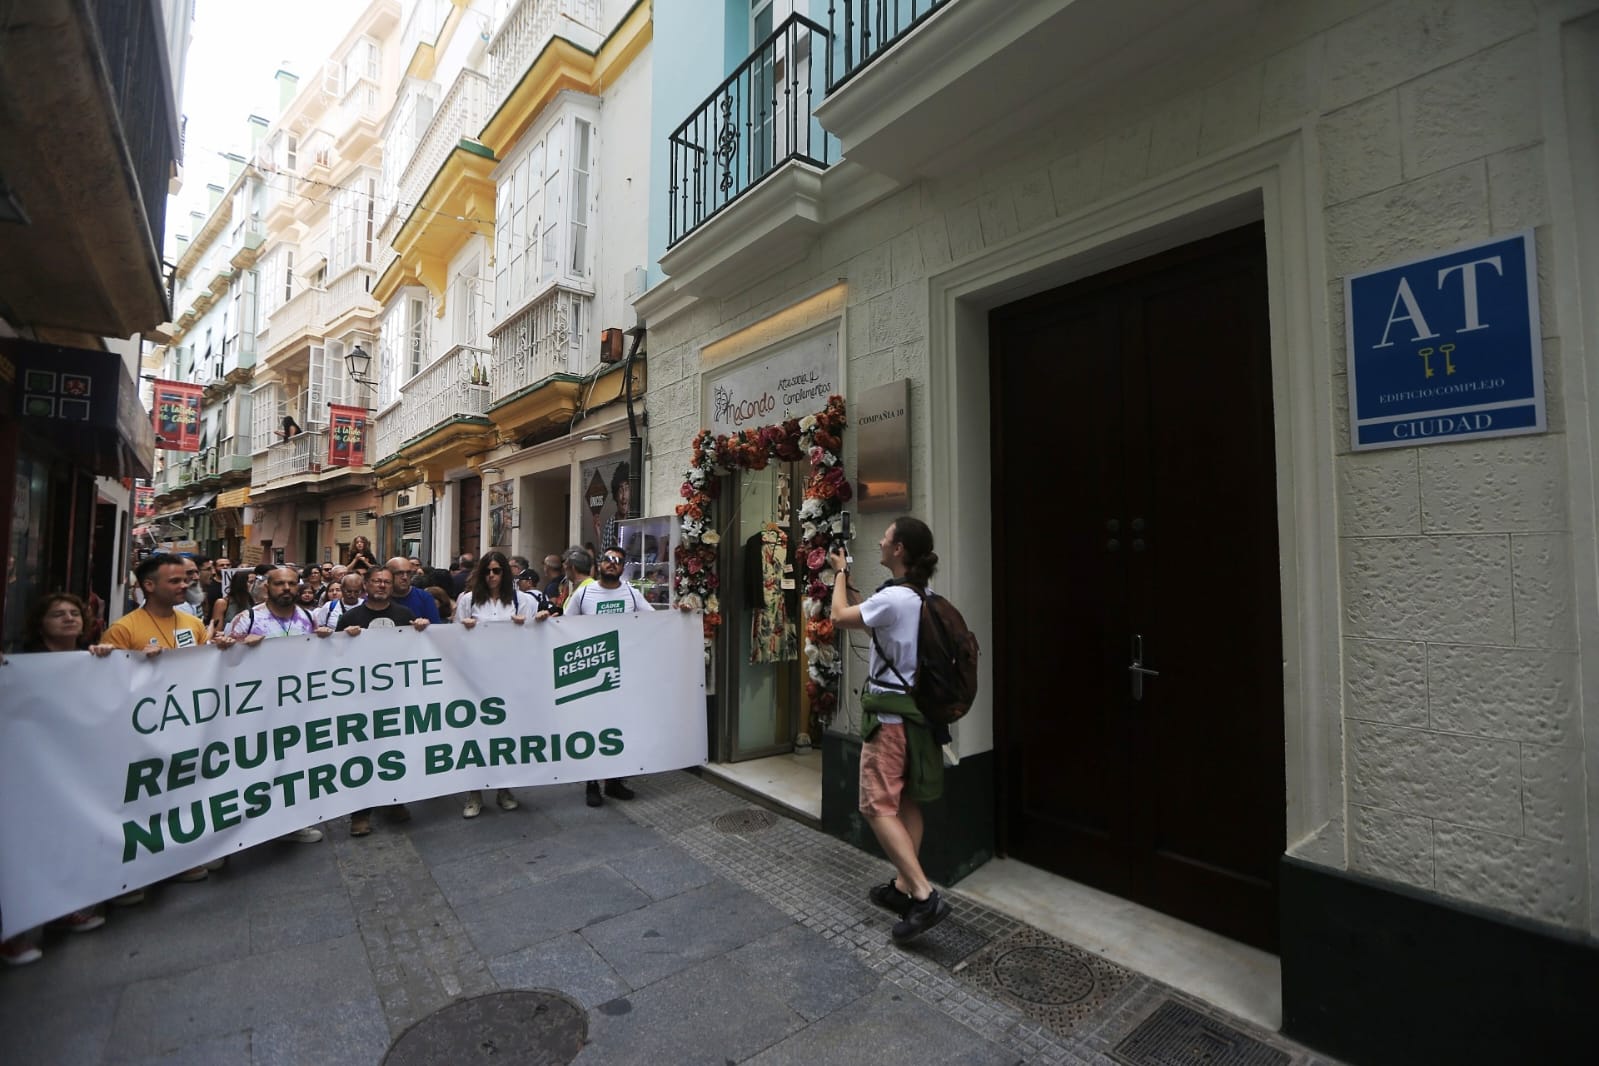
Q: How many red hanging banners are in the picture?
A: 3